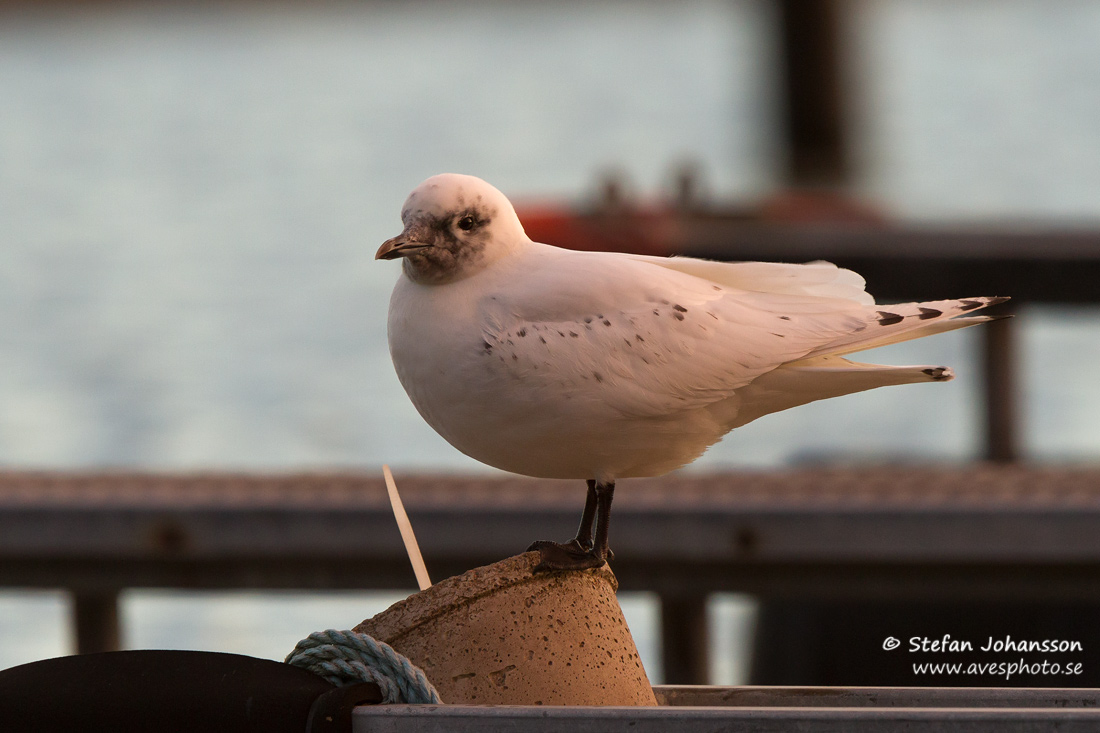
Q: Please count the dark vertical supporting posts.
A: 4